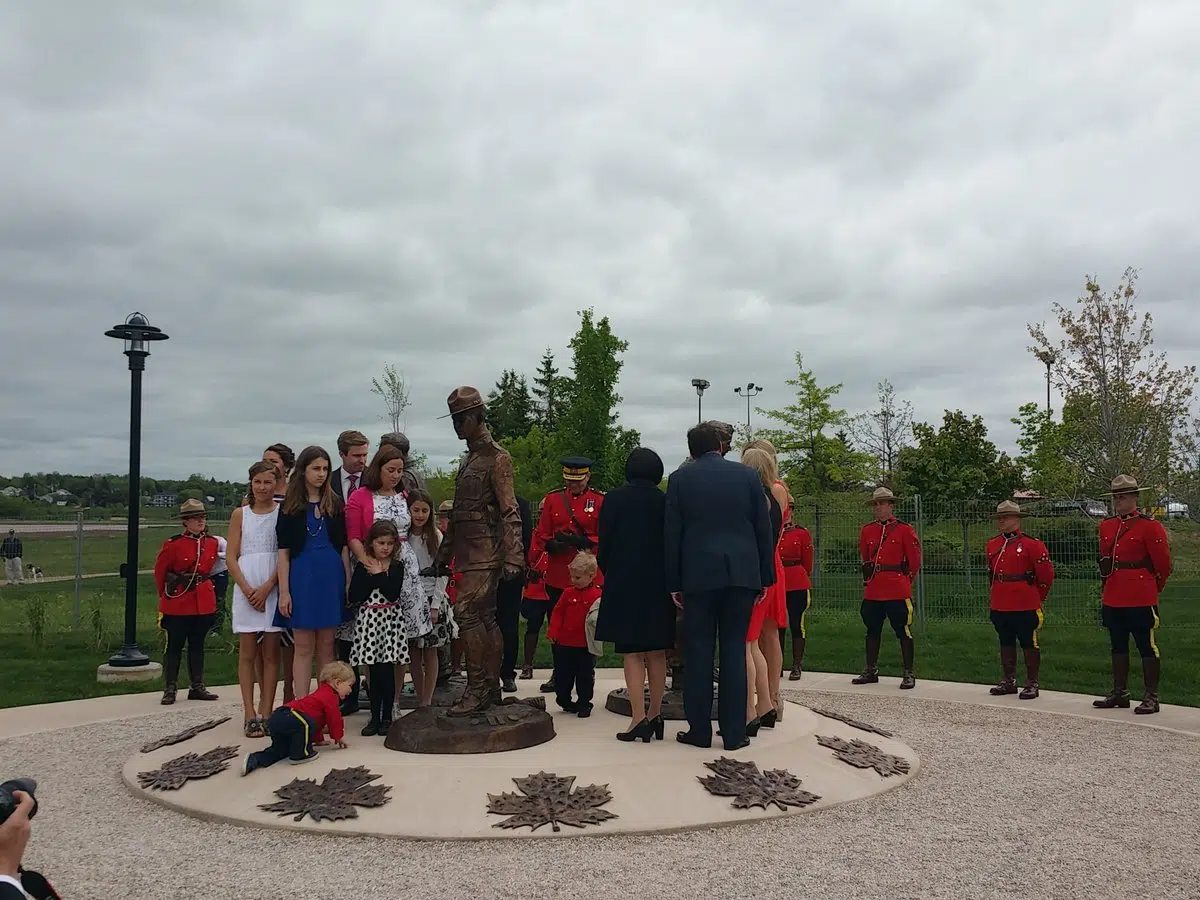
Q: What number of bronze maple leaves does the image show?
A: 7